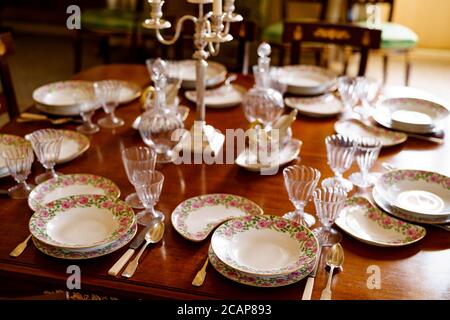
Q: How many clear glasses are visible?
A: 12